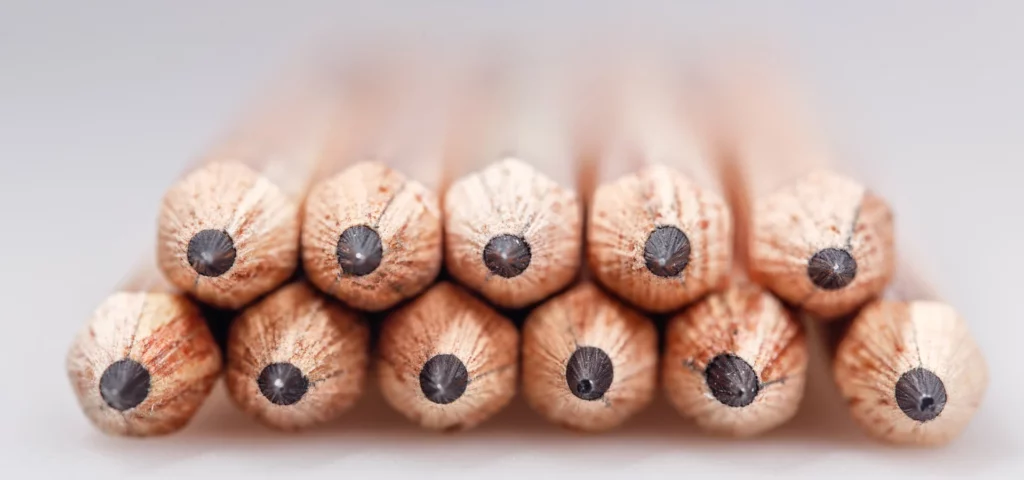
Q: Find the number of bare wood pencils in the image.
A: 11